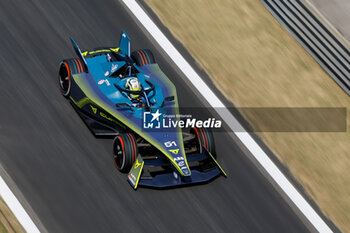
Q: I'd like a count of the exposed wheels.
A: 4